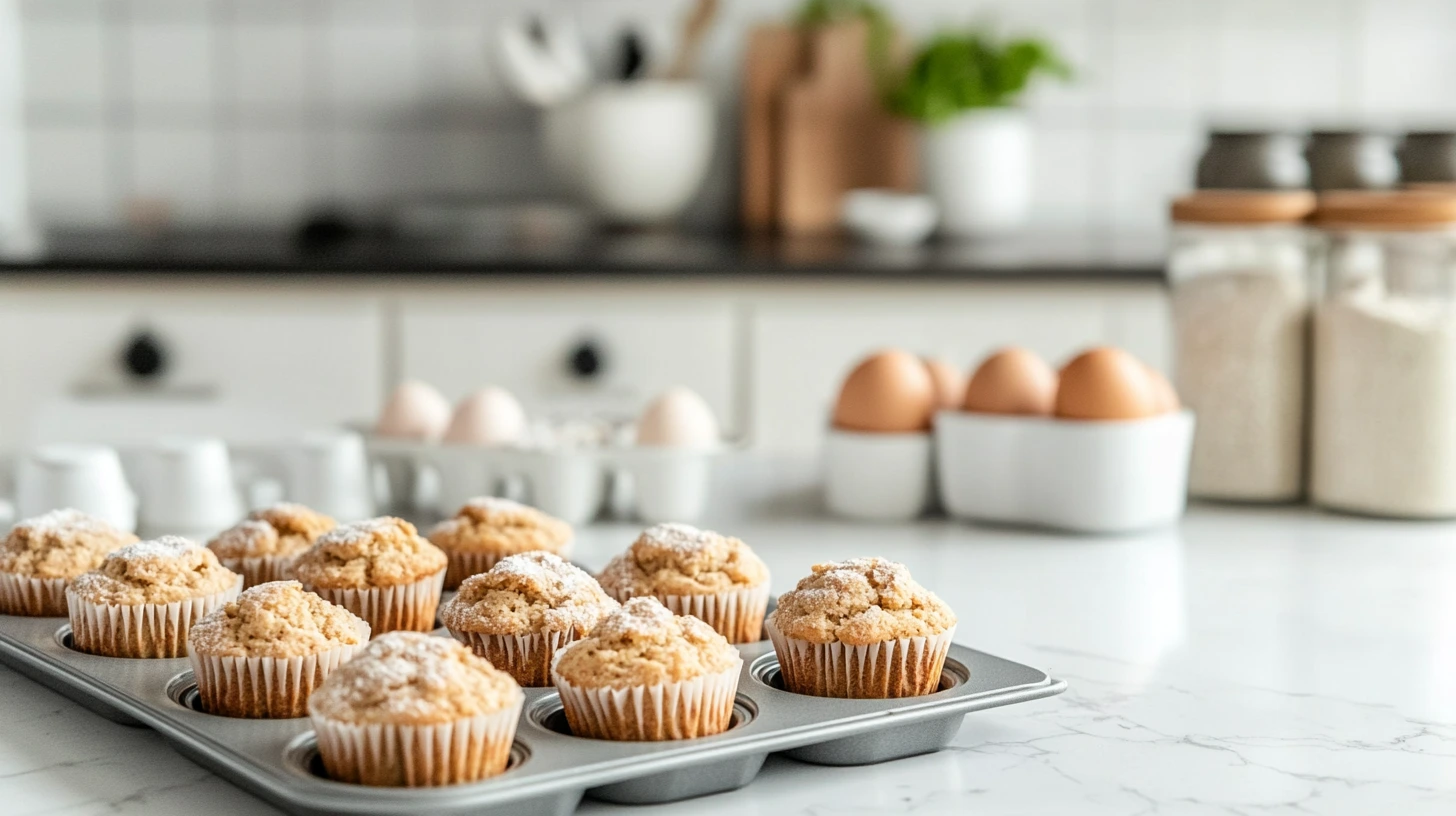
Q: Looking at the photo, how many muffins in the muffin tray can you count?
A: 11